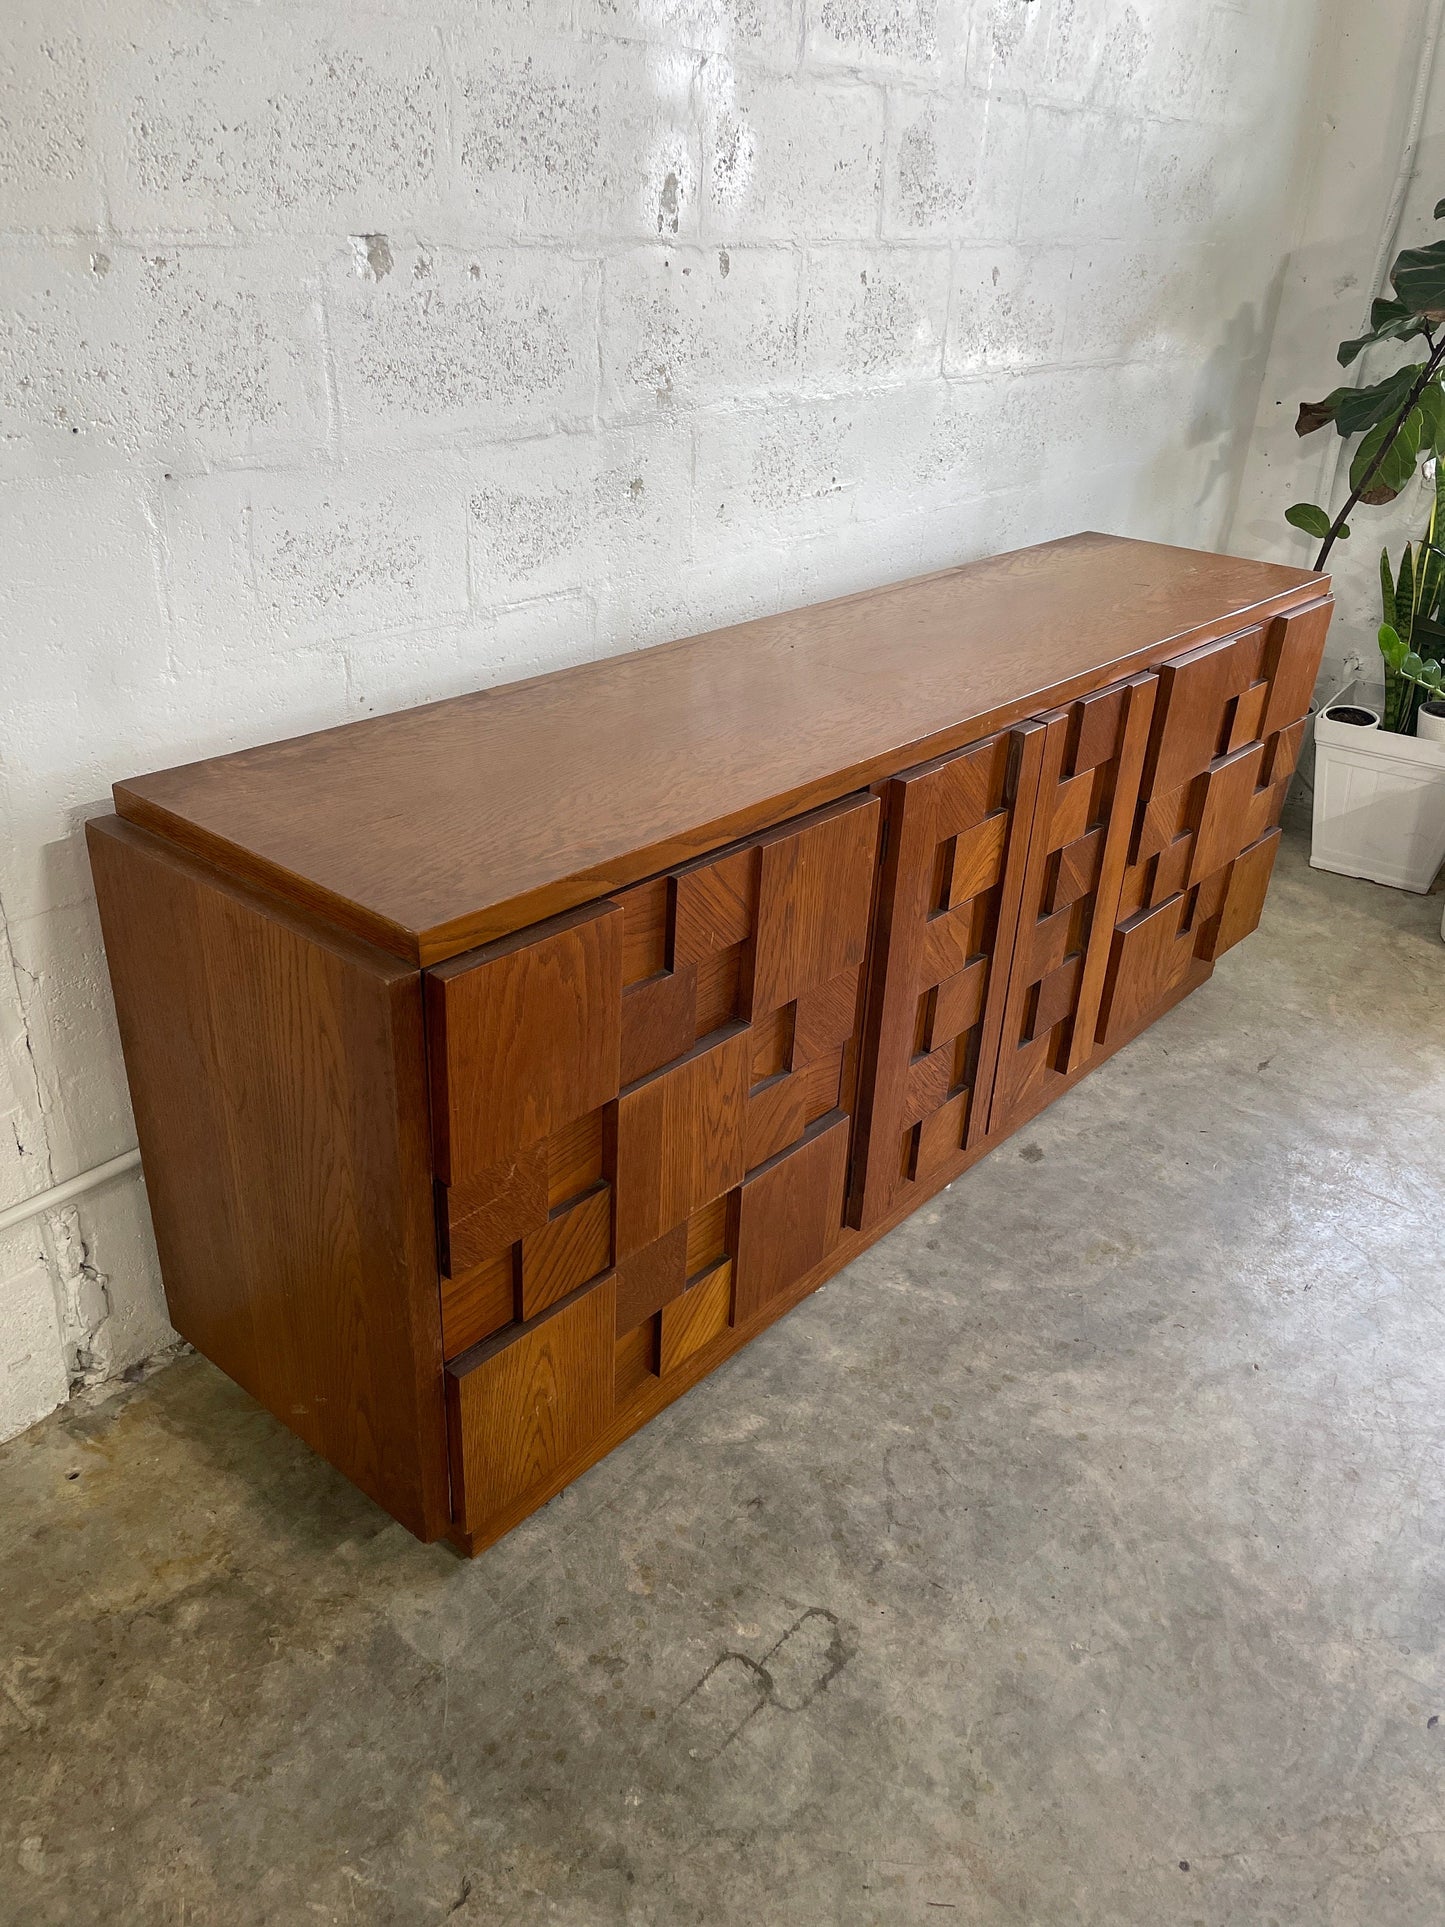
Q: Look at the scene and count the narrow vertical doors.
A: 2